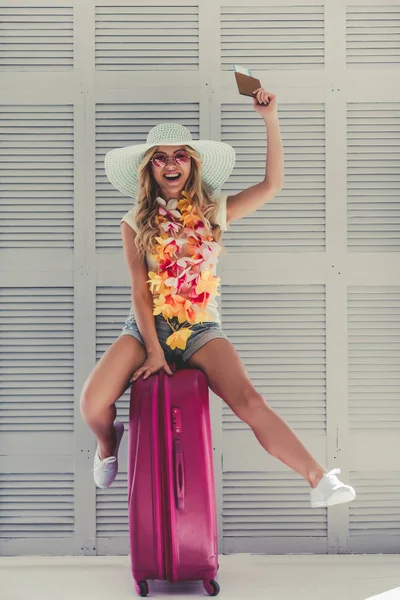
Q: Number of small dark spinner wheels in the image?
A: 2